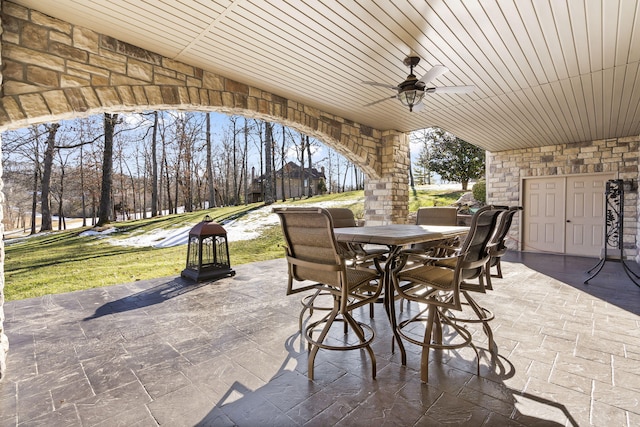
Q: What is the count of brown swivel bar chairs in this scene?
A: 5